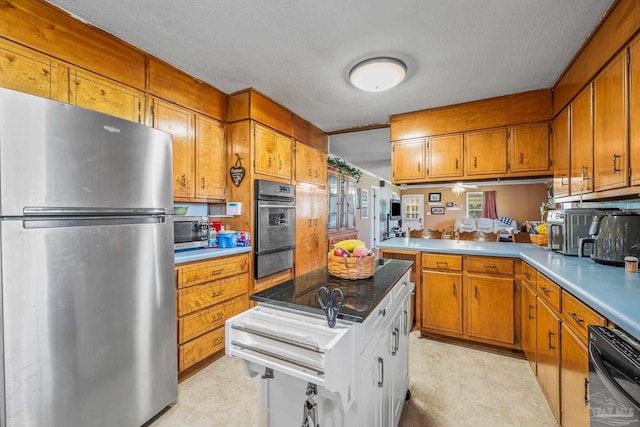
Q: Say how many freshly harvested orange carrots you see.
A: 0